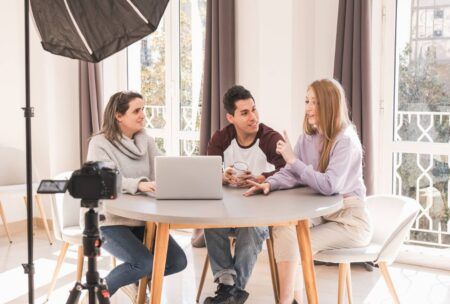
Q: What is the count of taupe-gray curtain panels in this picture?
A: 3